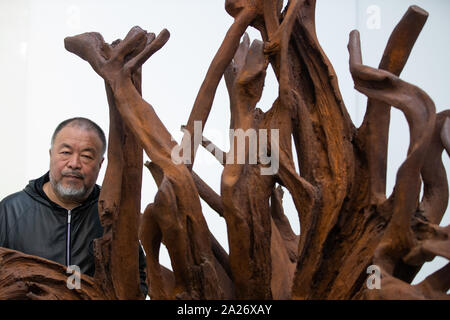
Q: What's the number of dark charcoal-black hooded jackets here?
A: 1